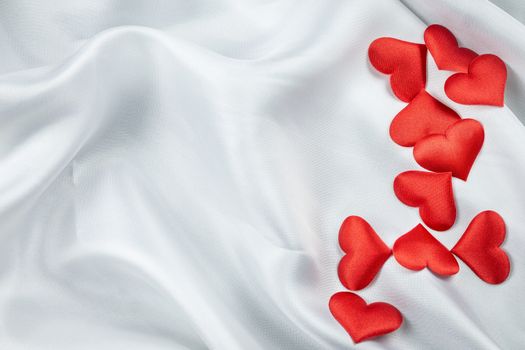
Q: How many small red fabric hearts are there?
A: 10